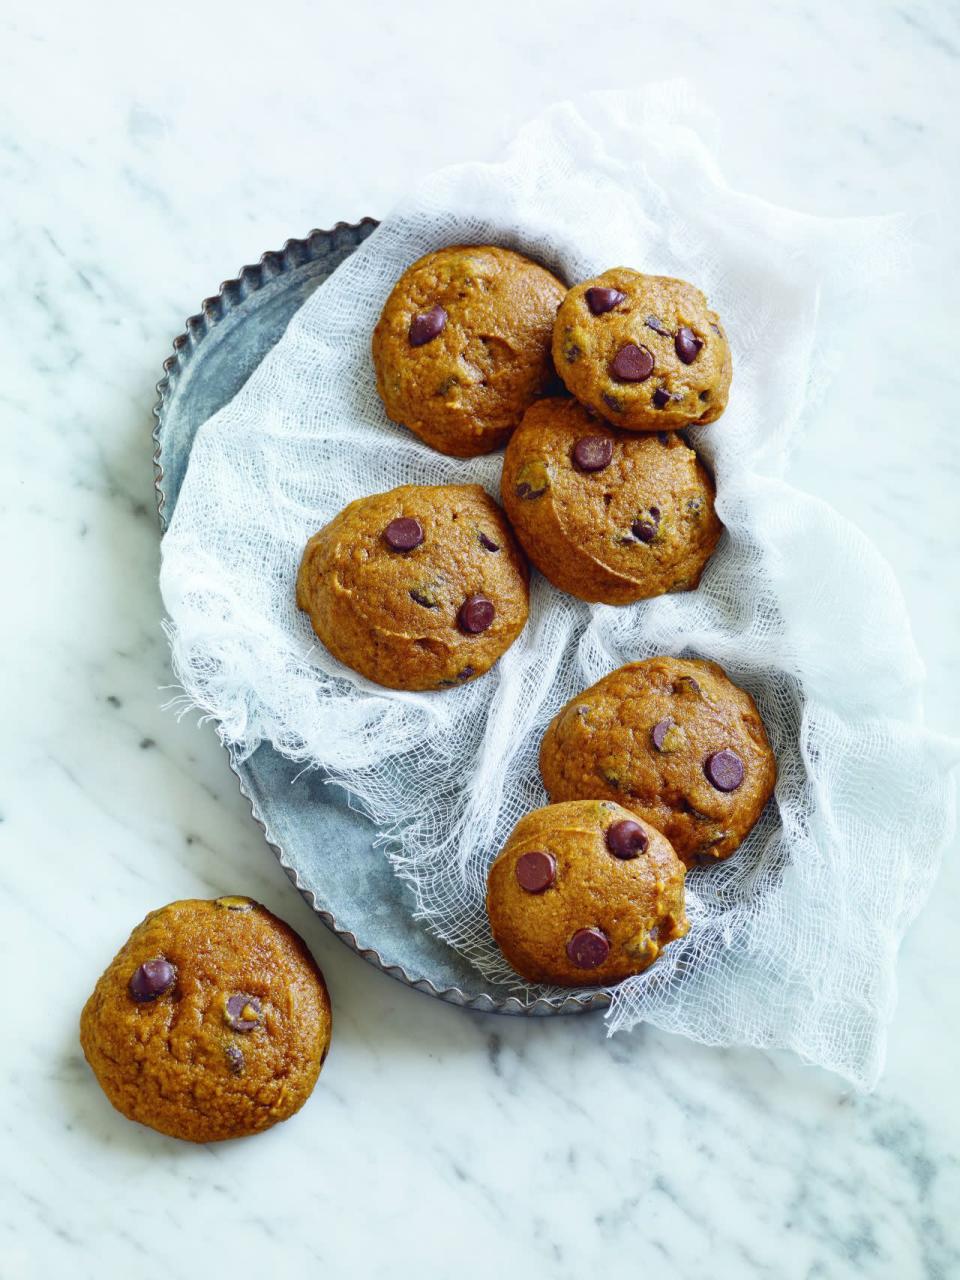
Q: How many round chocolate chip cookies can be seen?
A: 7